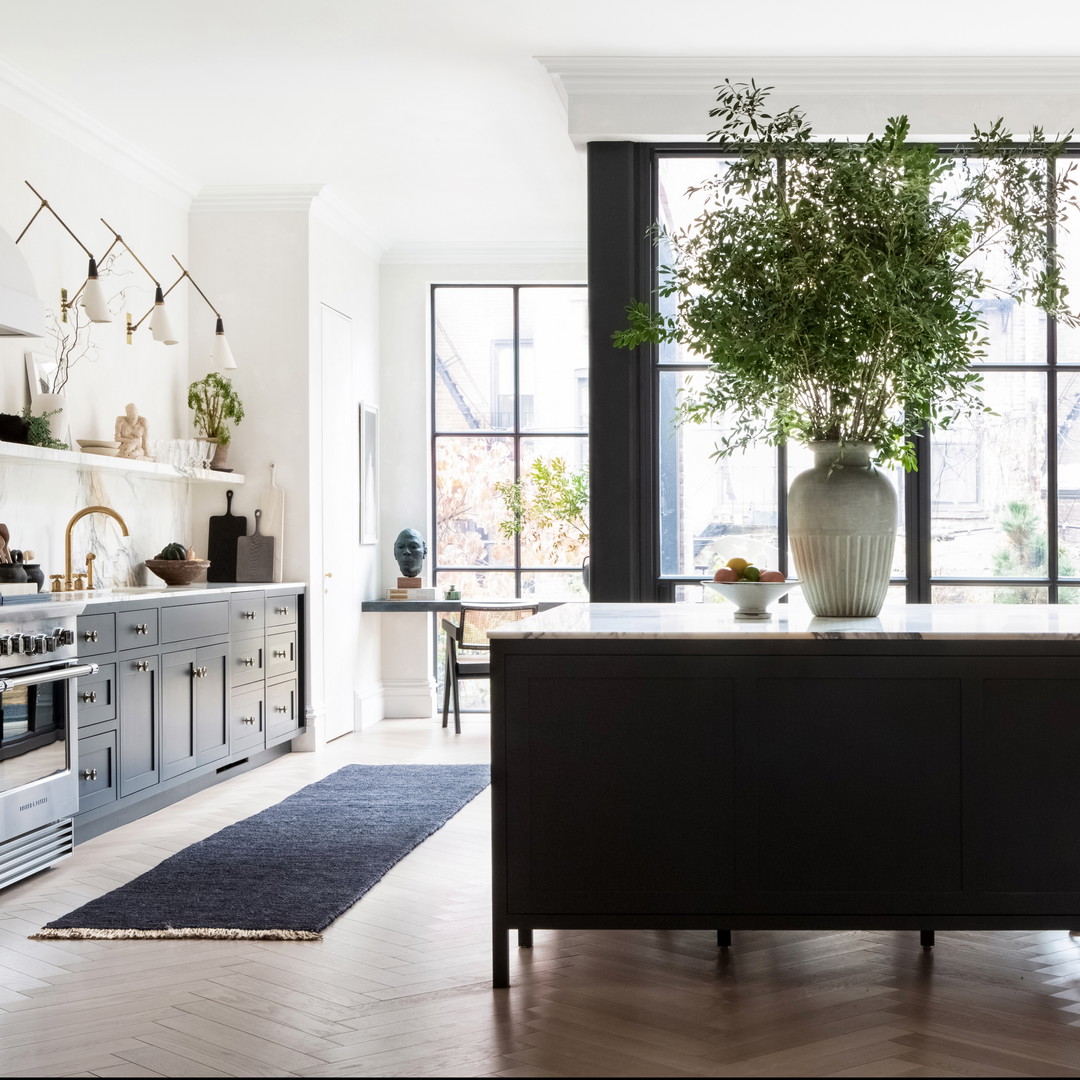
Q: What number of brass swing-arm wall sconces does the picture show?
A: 3